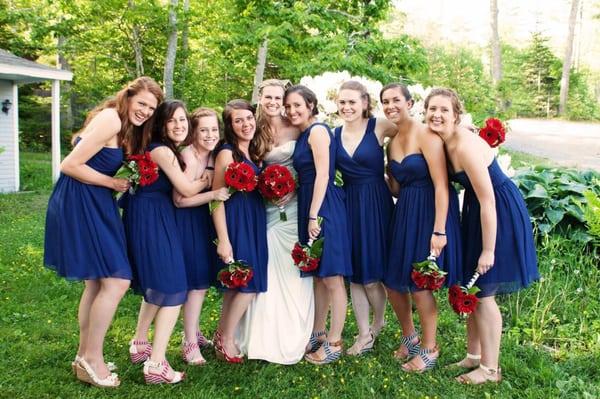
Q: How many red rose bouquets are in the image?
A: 8